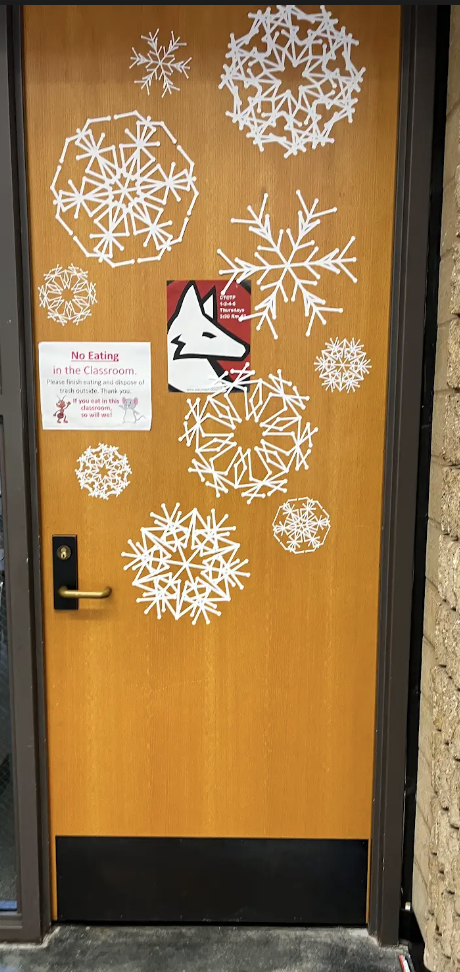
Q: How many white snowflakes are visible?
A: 10